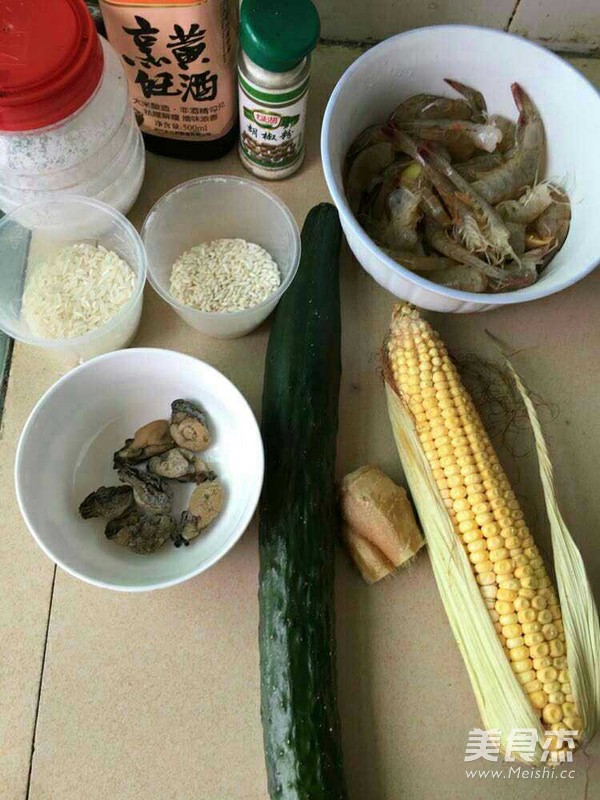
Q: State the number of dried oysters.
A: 7